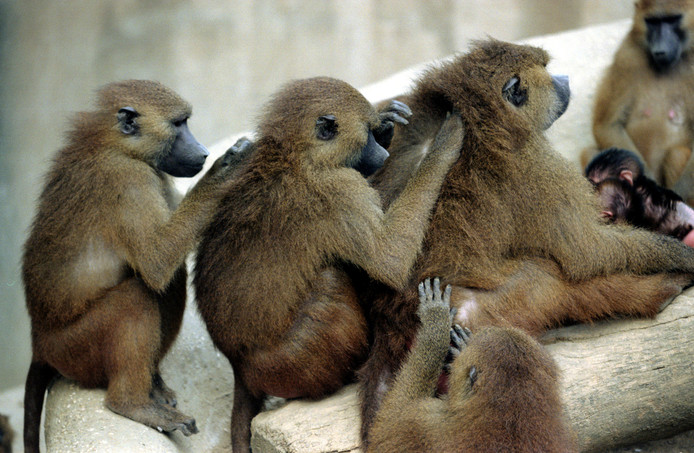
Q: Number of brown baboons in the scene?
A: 5